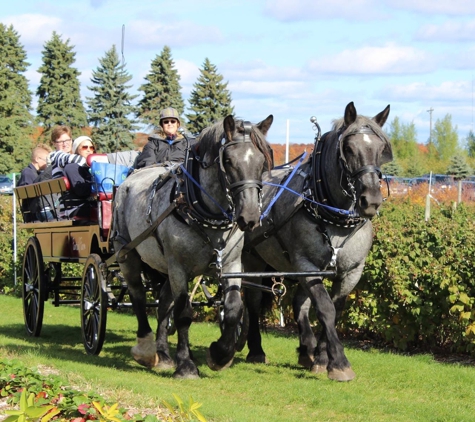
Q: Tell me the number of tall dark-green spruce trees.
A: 5